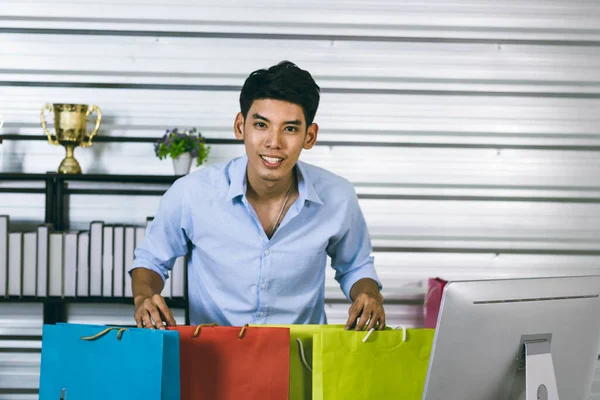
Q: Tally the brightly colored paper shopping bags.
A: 5